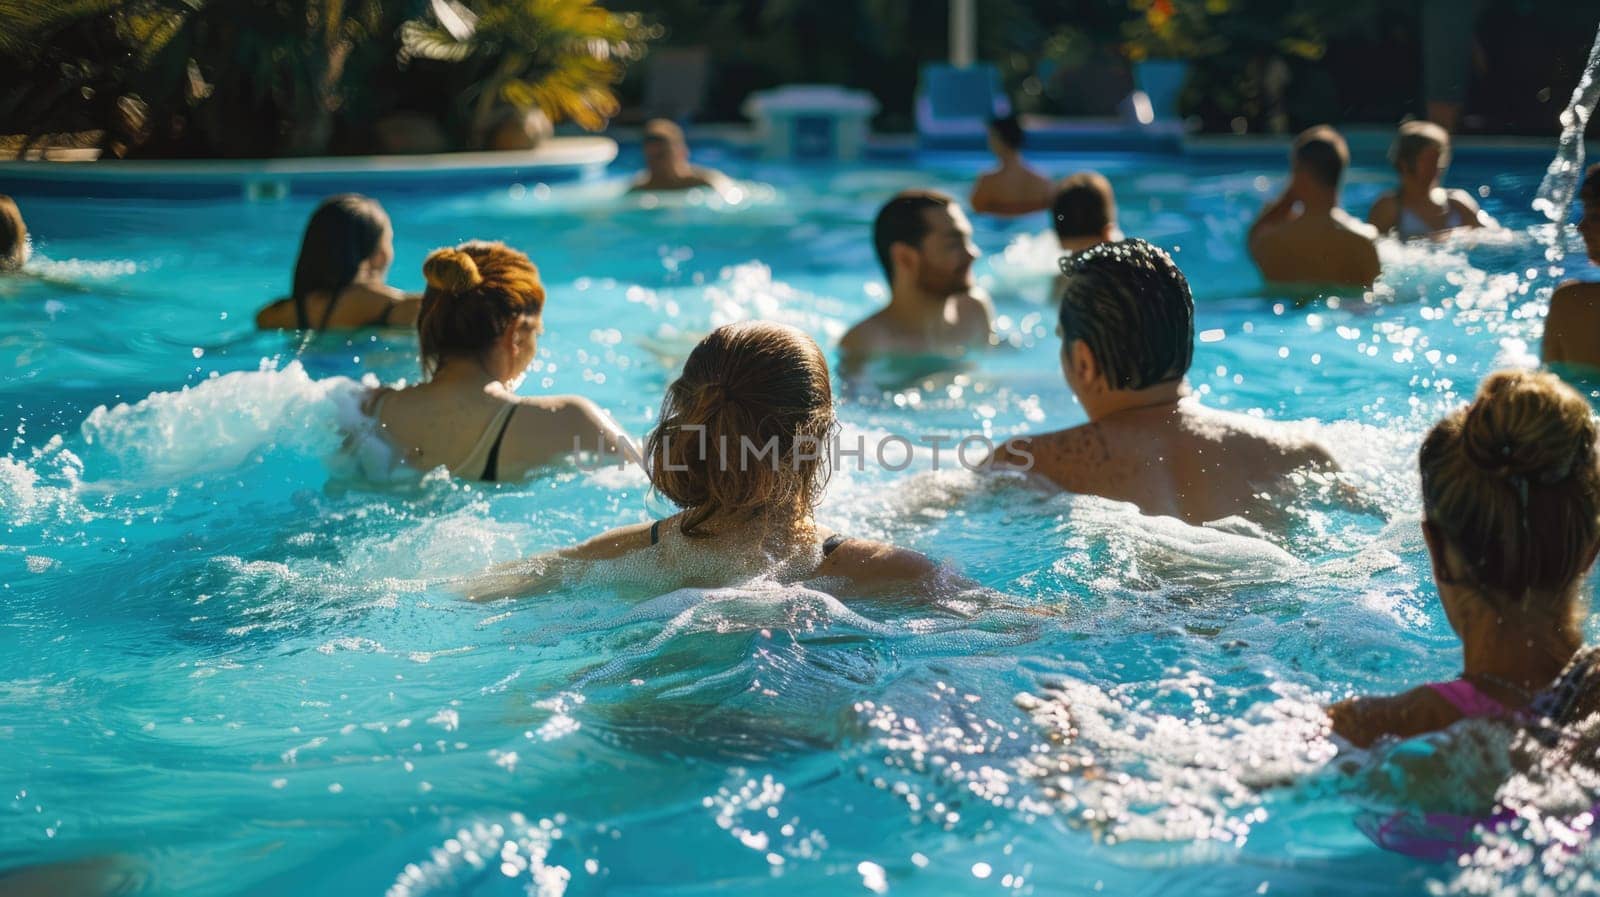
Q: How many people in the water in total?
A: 13